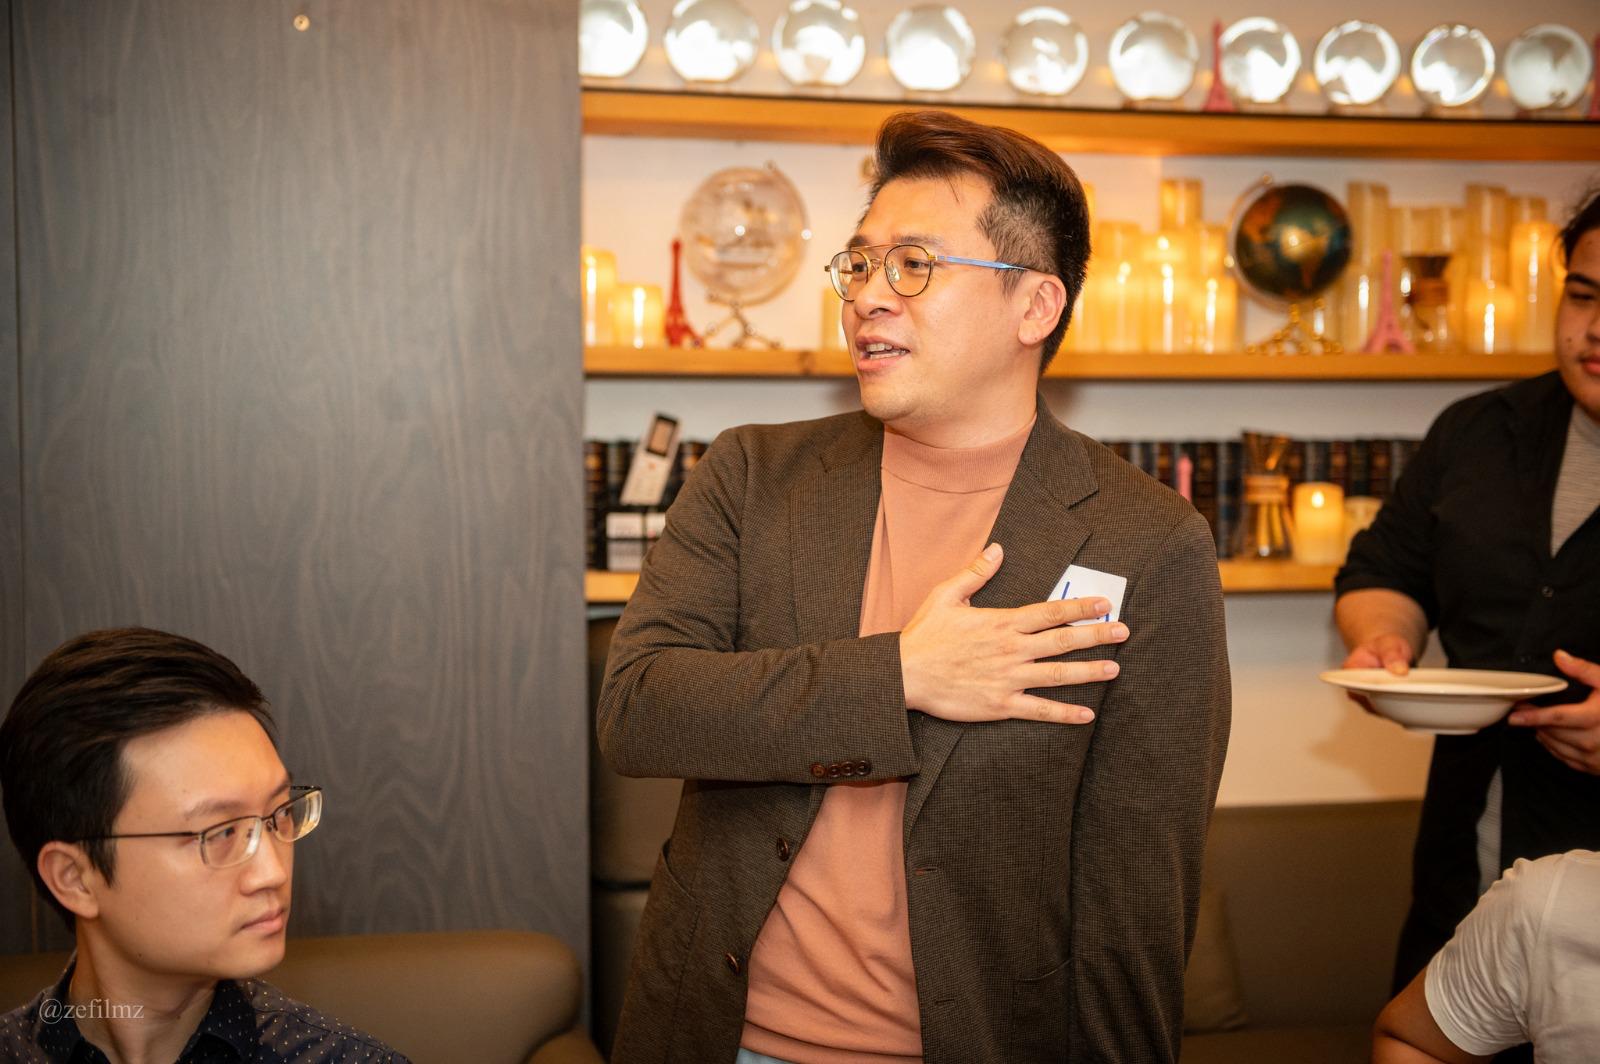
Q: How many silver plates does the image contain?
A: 10